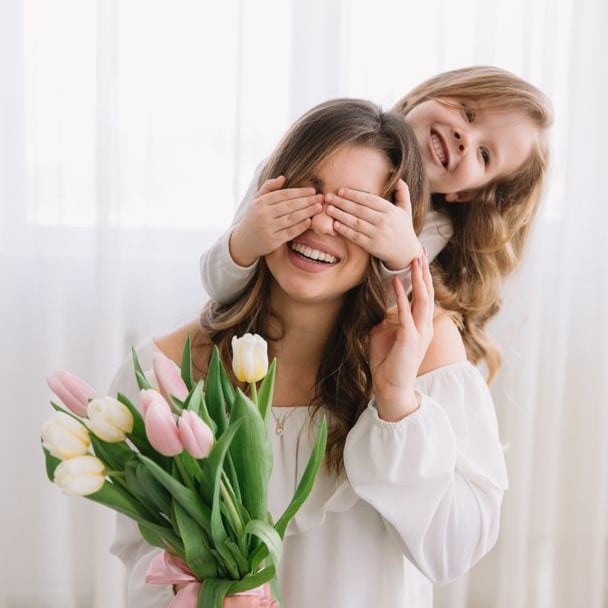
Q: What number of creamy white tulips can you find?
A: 4